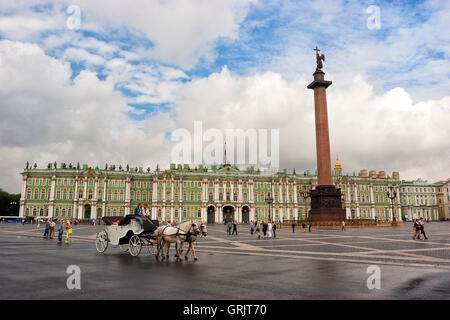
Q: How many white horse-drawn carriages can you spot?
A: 1